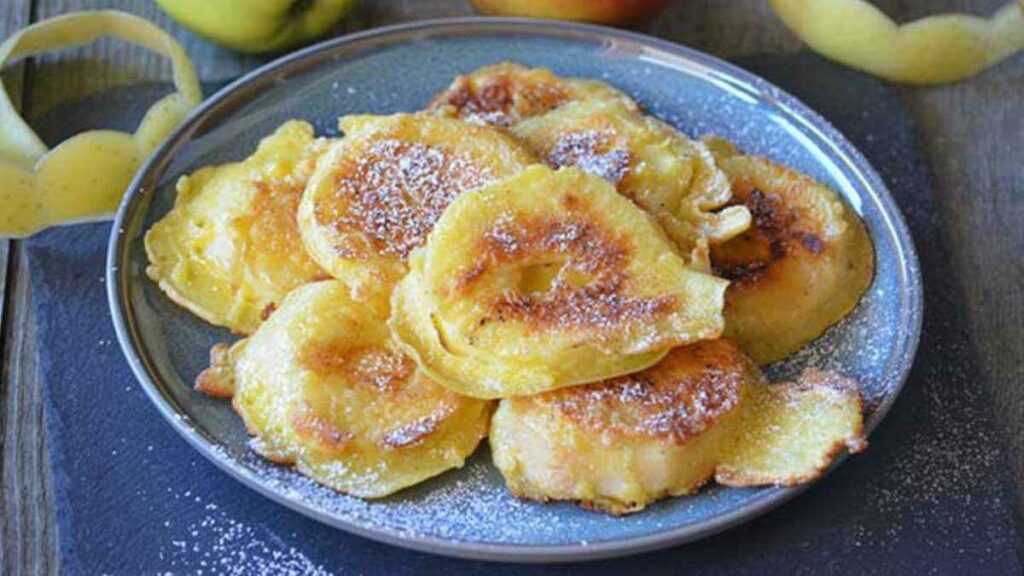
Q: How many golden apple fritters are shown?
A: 8